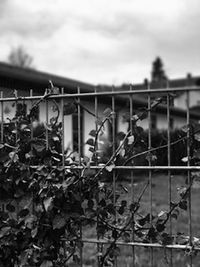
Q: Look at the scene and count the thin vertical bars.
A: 12